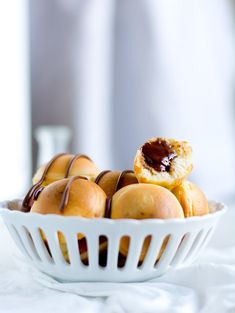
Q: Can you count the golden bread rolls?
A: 6